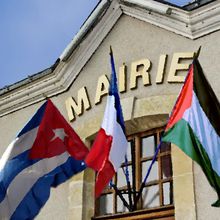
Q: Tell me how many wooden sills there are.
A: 1